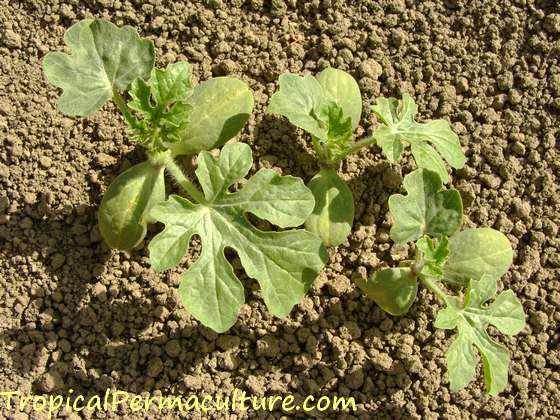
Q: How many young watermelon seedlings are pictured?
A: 3